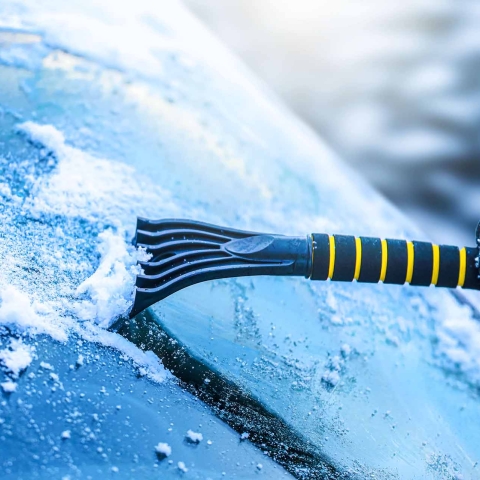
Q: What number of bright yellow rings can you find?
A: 6